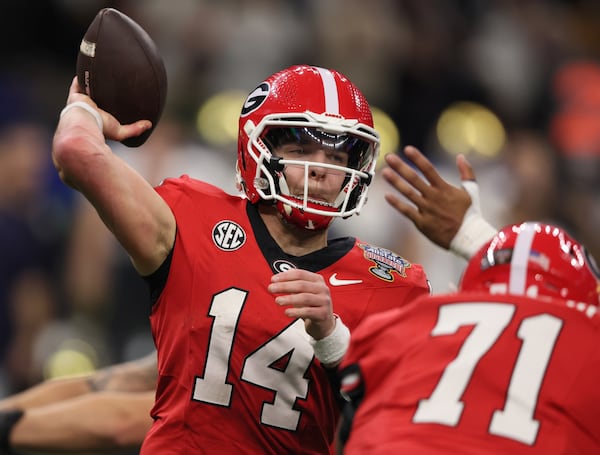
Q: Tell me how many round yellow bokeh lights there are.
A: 4